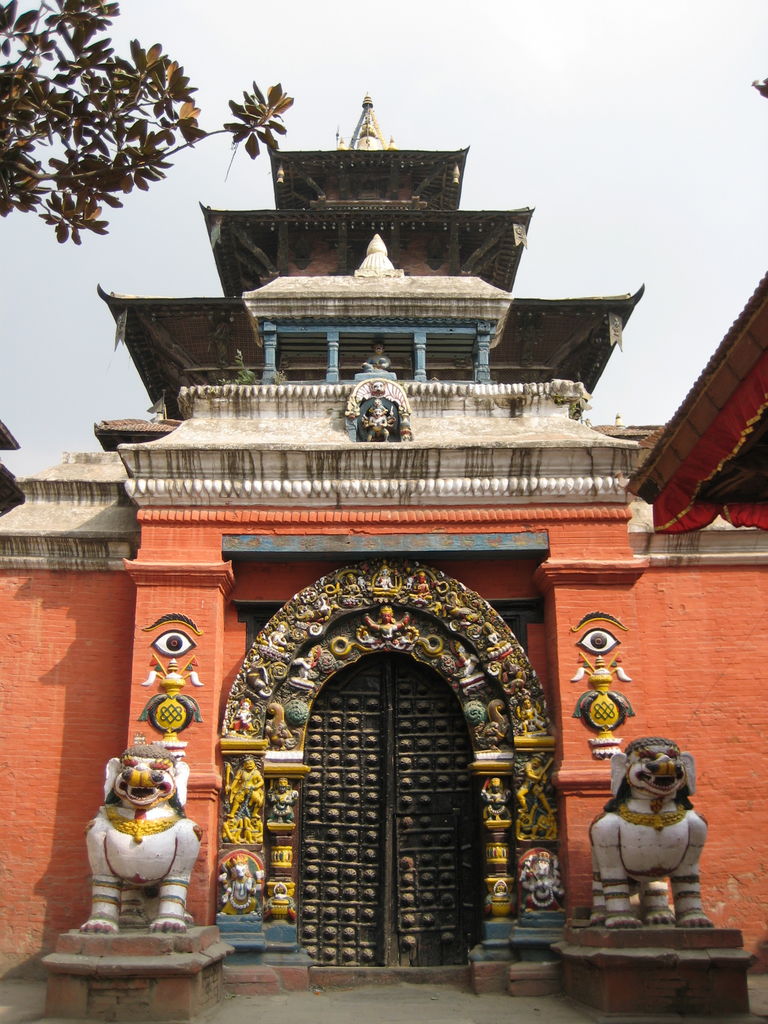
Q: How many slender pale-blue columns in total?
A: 4